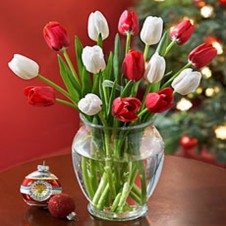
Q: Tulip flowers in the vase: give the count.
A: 15